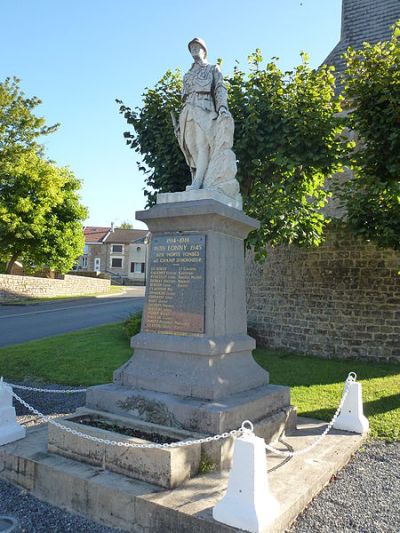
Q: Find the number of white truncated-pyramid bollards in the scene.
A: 3